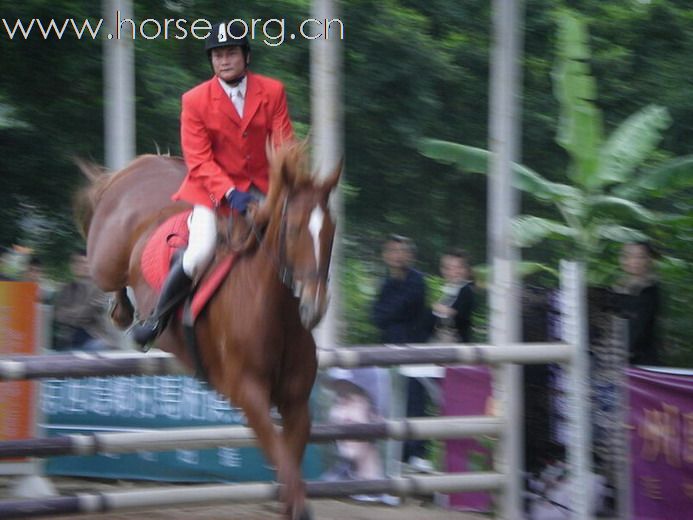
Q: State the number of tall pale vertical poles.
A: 3